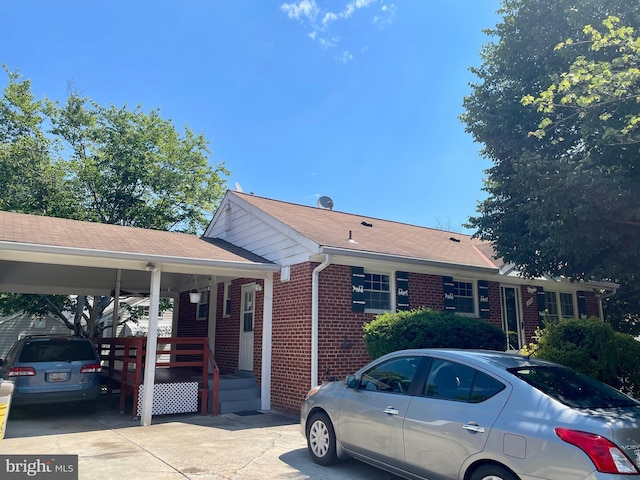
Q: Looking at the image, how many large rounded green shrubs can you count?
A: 2